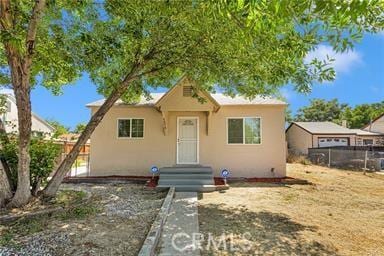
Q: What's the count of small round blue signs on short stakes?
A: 2